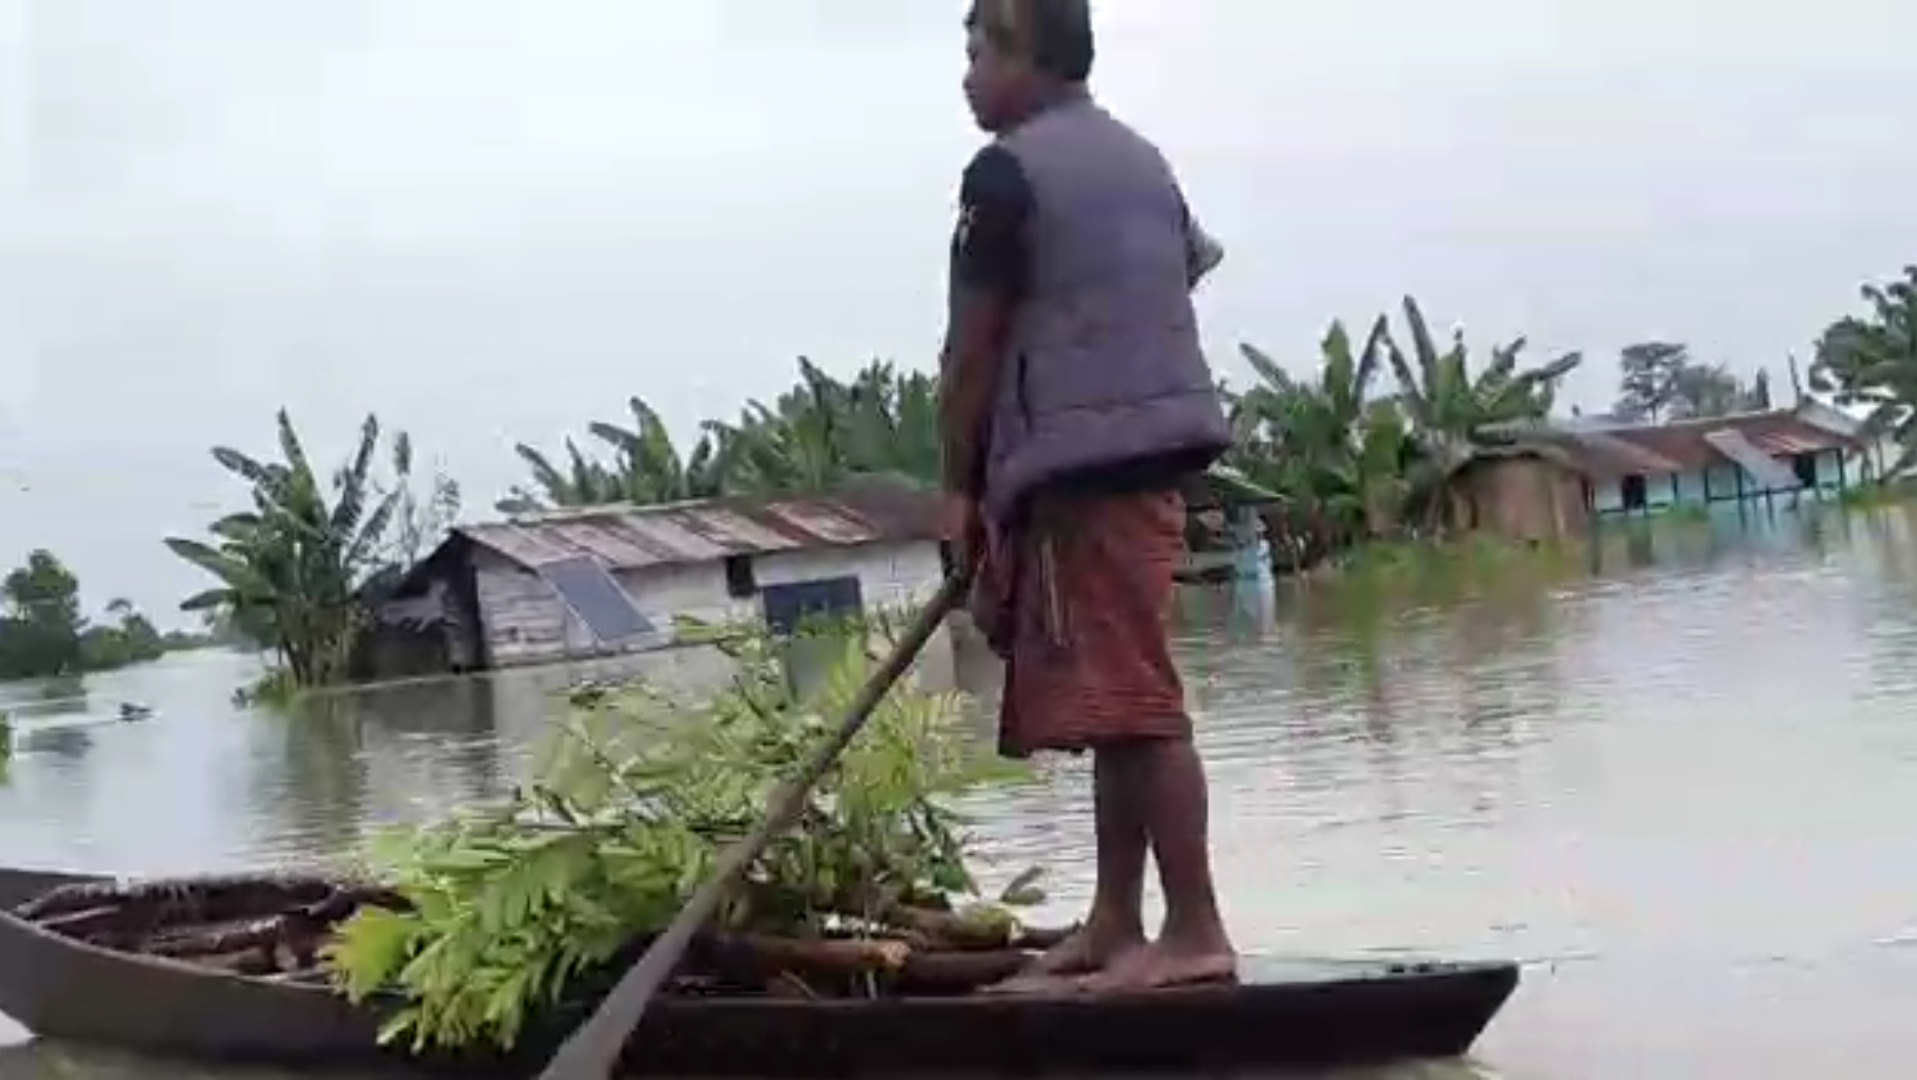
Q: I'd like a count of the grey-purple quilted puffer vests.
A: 1